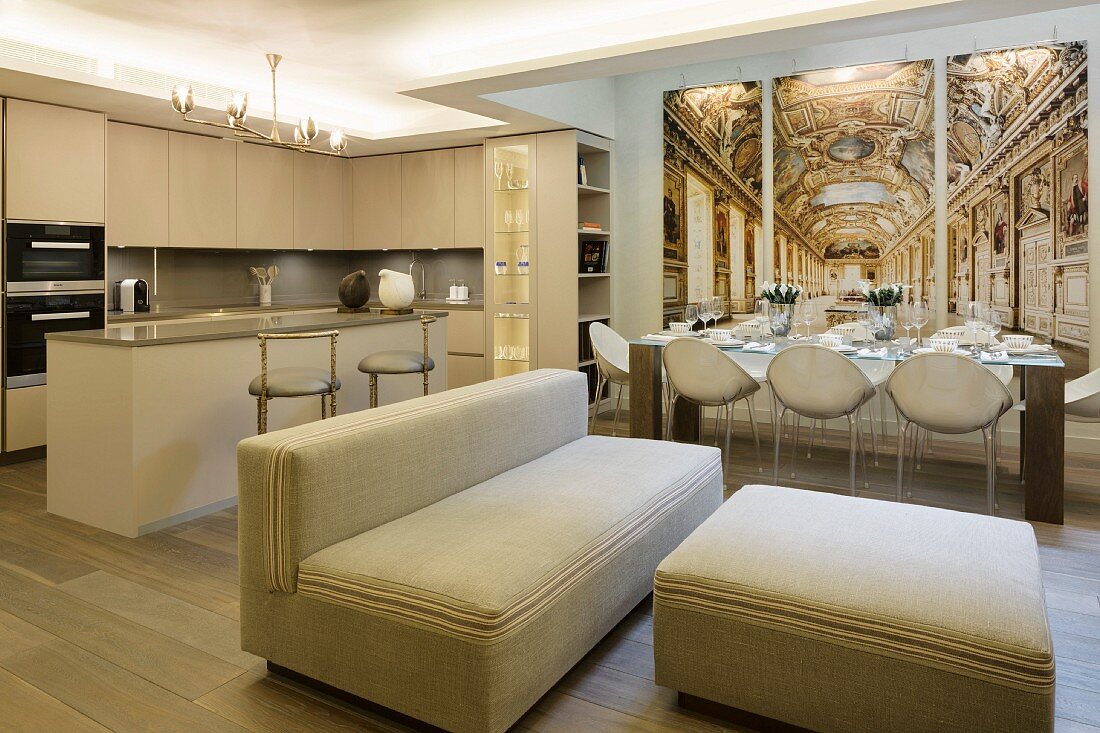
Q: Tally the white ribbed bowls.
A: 8